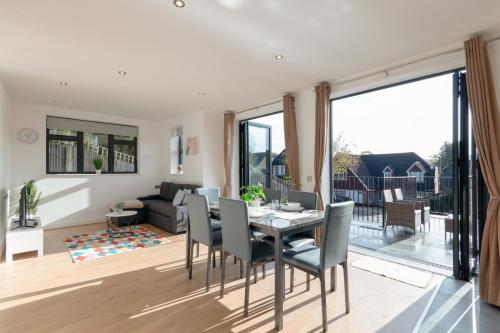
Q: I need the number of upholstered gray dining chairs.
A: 6